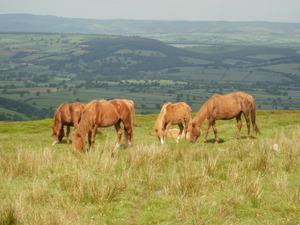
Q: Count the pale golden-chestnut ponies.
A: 1